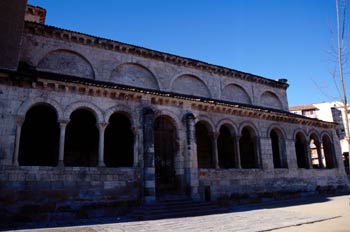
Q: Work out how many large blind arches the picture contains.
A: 5